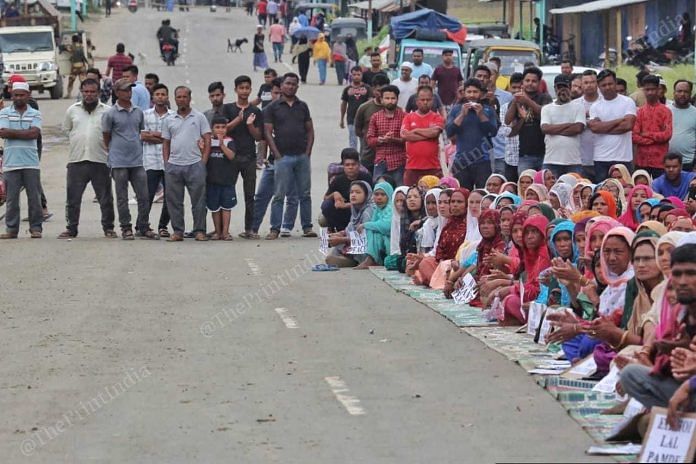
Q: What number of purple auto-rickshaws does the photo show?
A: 0